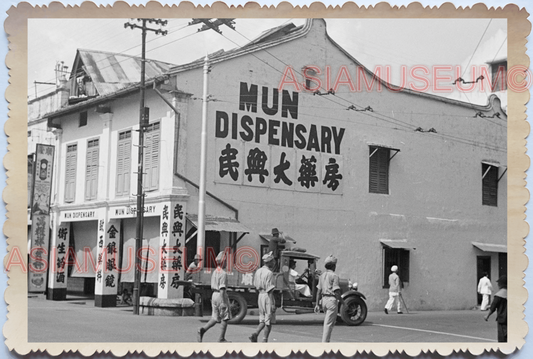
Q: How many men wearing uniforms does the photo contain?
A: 3